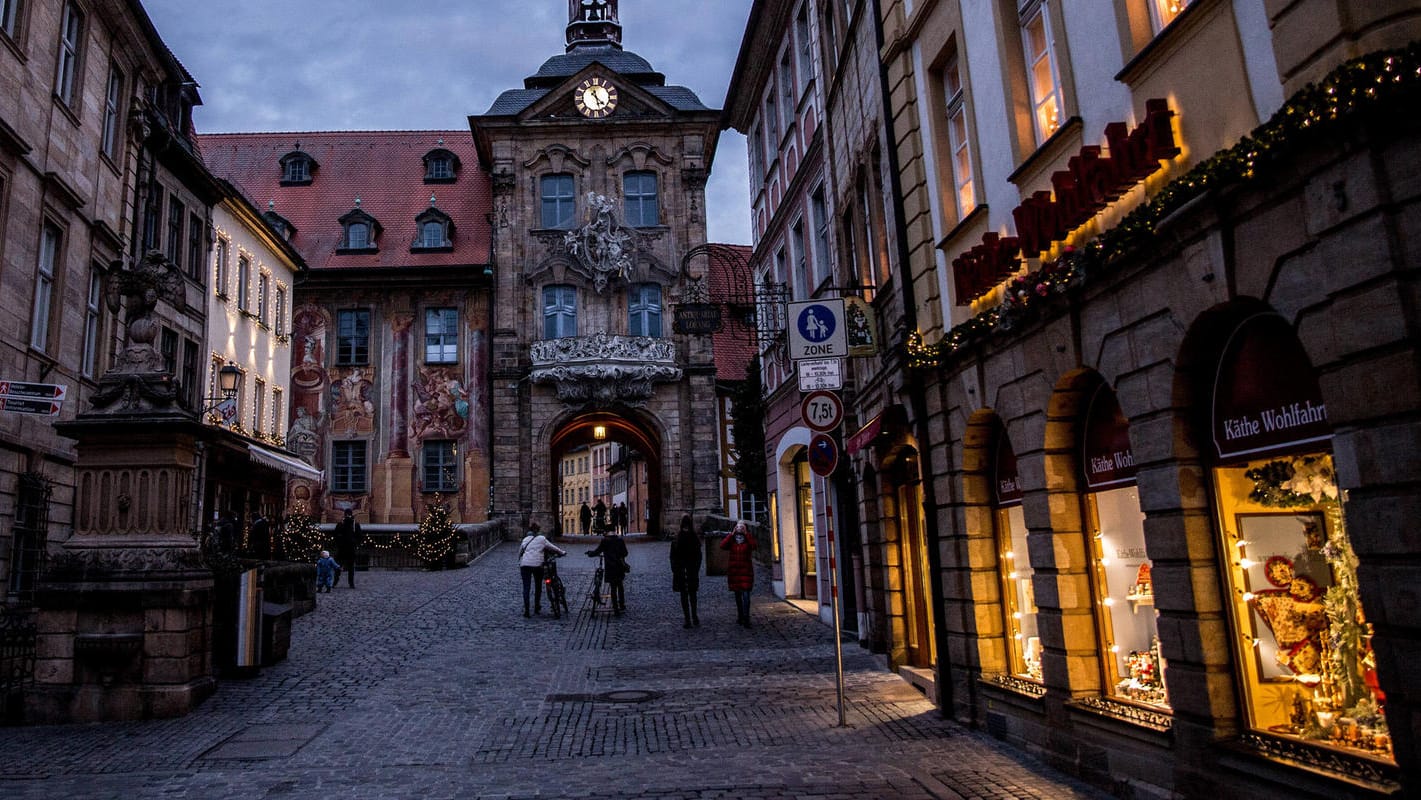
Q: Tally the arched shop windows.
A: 3